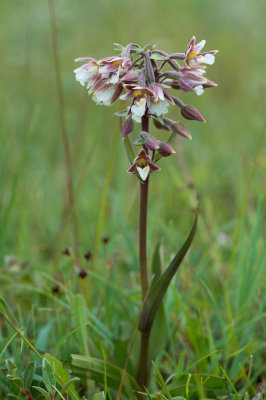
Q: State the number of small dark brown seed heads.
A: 5